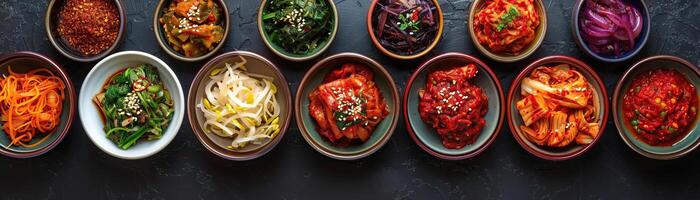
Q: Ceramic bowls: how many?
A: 13